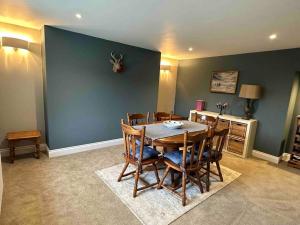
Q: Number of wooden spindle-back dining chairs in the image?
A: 6